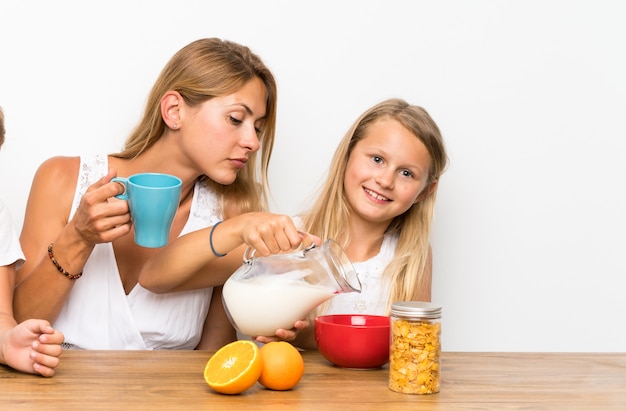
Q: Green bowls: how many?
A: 0